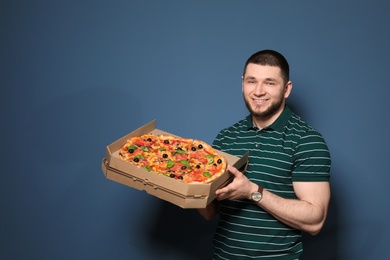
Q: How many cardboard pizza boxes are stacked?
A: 2